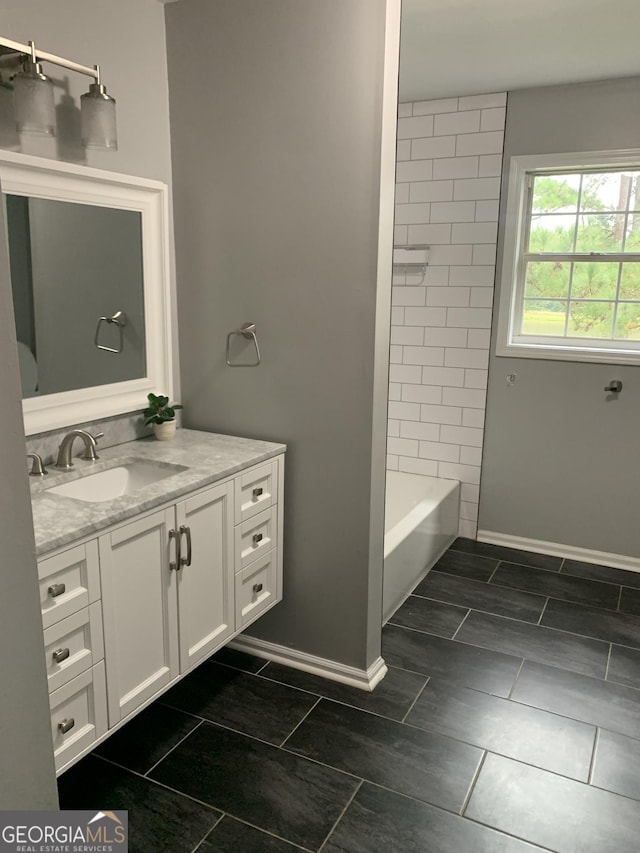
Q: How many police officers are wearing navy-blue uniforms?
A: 0